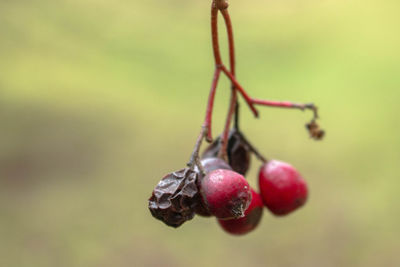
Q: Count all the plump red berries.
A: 3